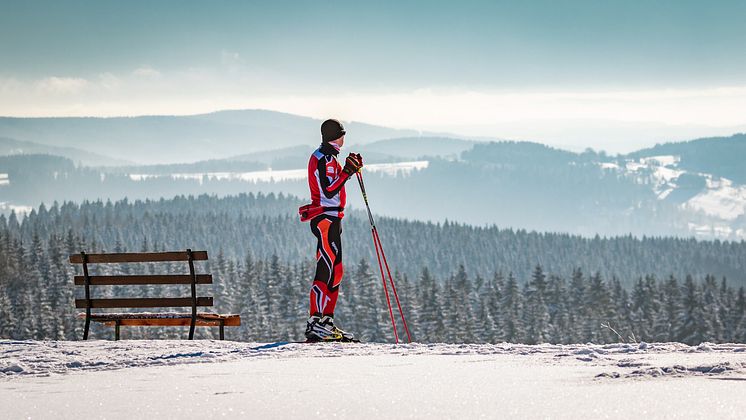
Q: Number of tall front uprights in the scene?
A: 2